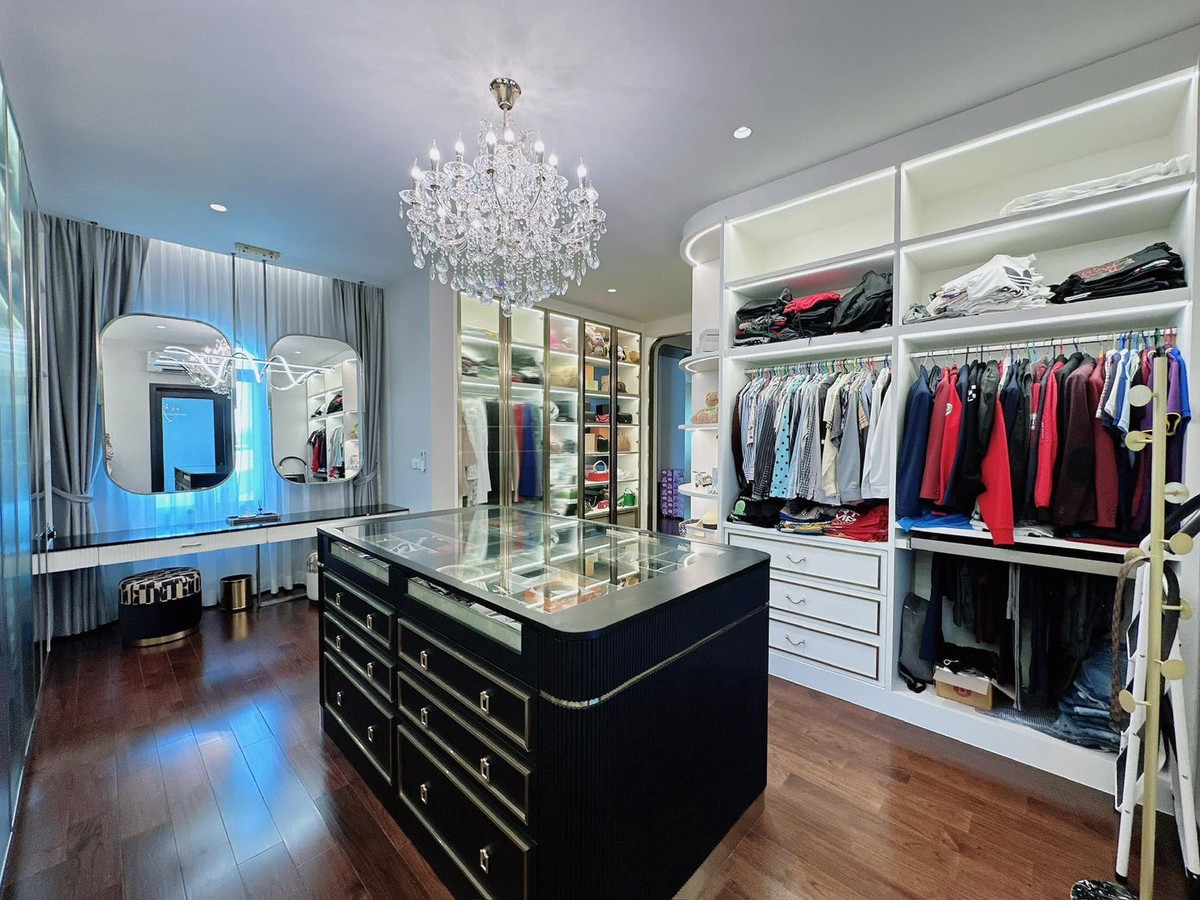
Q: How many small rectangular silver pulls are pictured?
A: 12